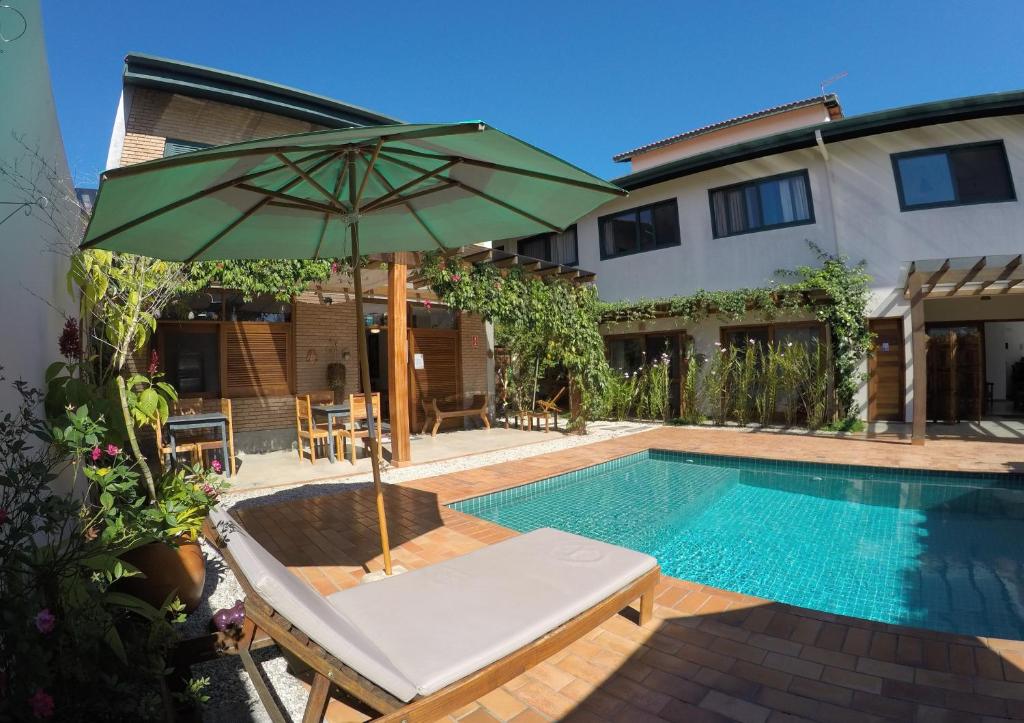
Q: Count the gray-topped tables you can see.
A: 2